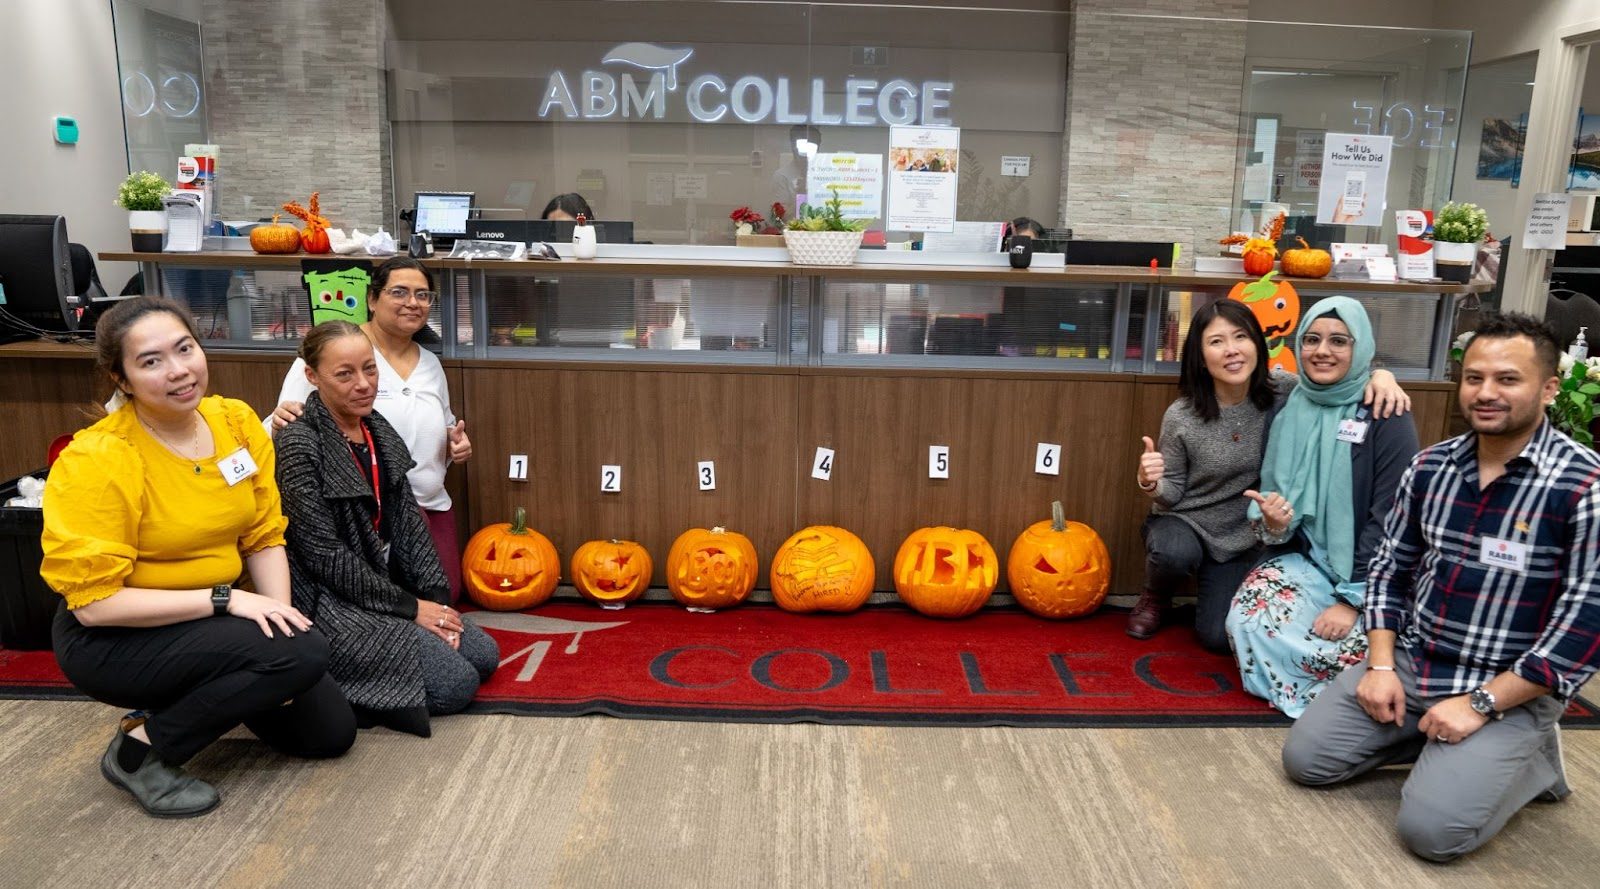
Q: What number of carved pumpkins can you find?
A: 6